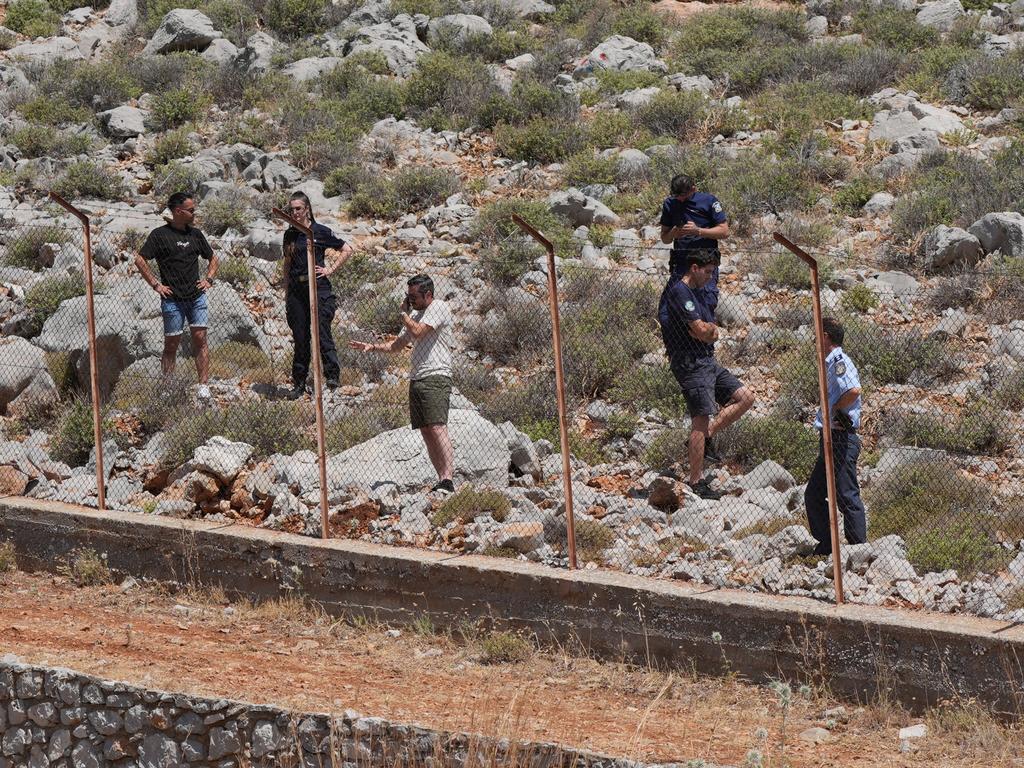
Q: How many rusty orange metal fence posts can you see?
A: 4